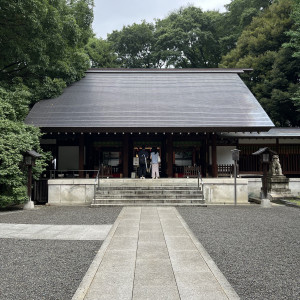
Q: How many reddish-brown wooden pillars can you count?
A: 4